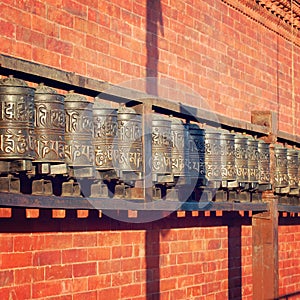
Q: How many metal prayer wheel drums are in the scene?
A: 15